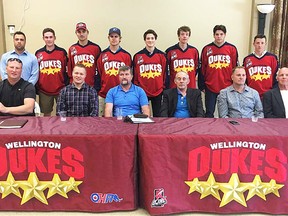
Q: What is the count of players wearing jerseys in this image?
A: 7